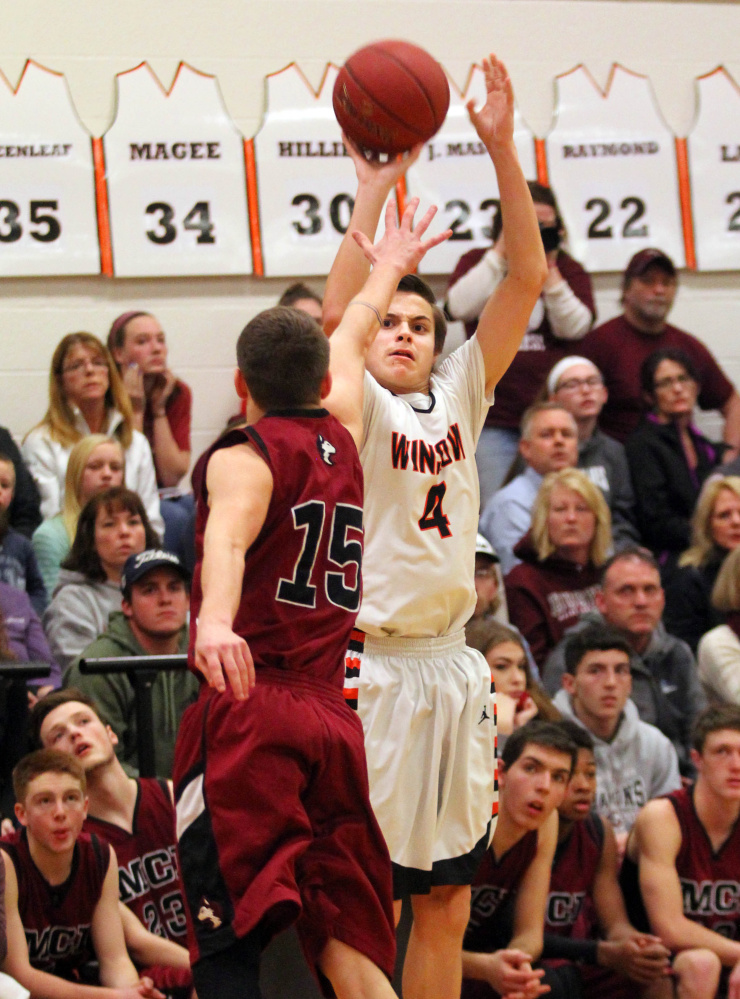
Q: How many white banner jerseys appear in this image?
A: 6